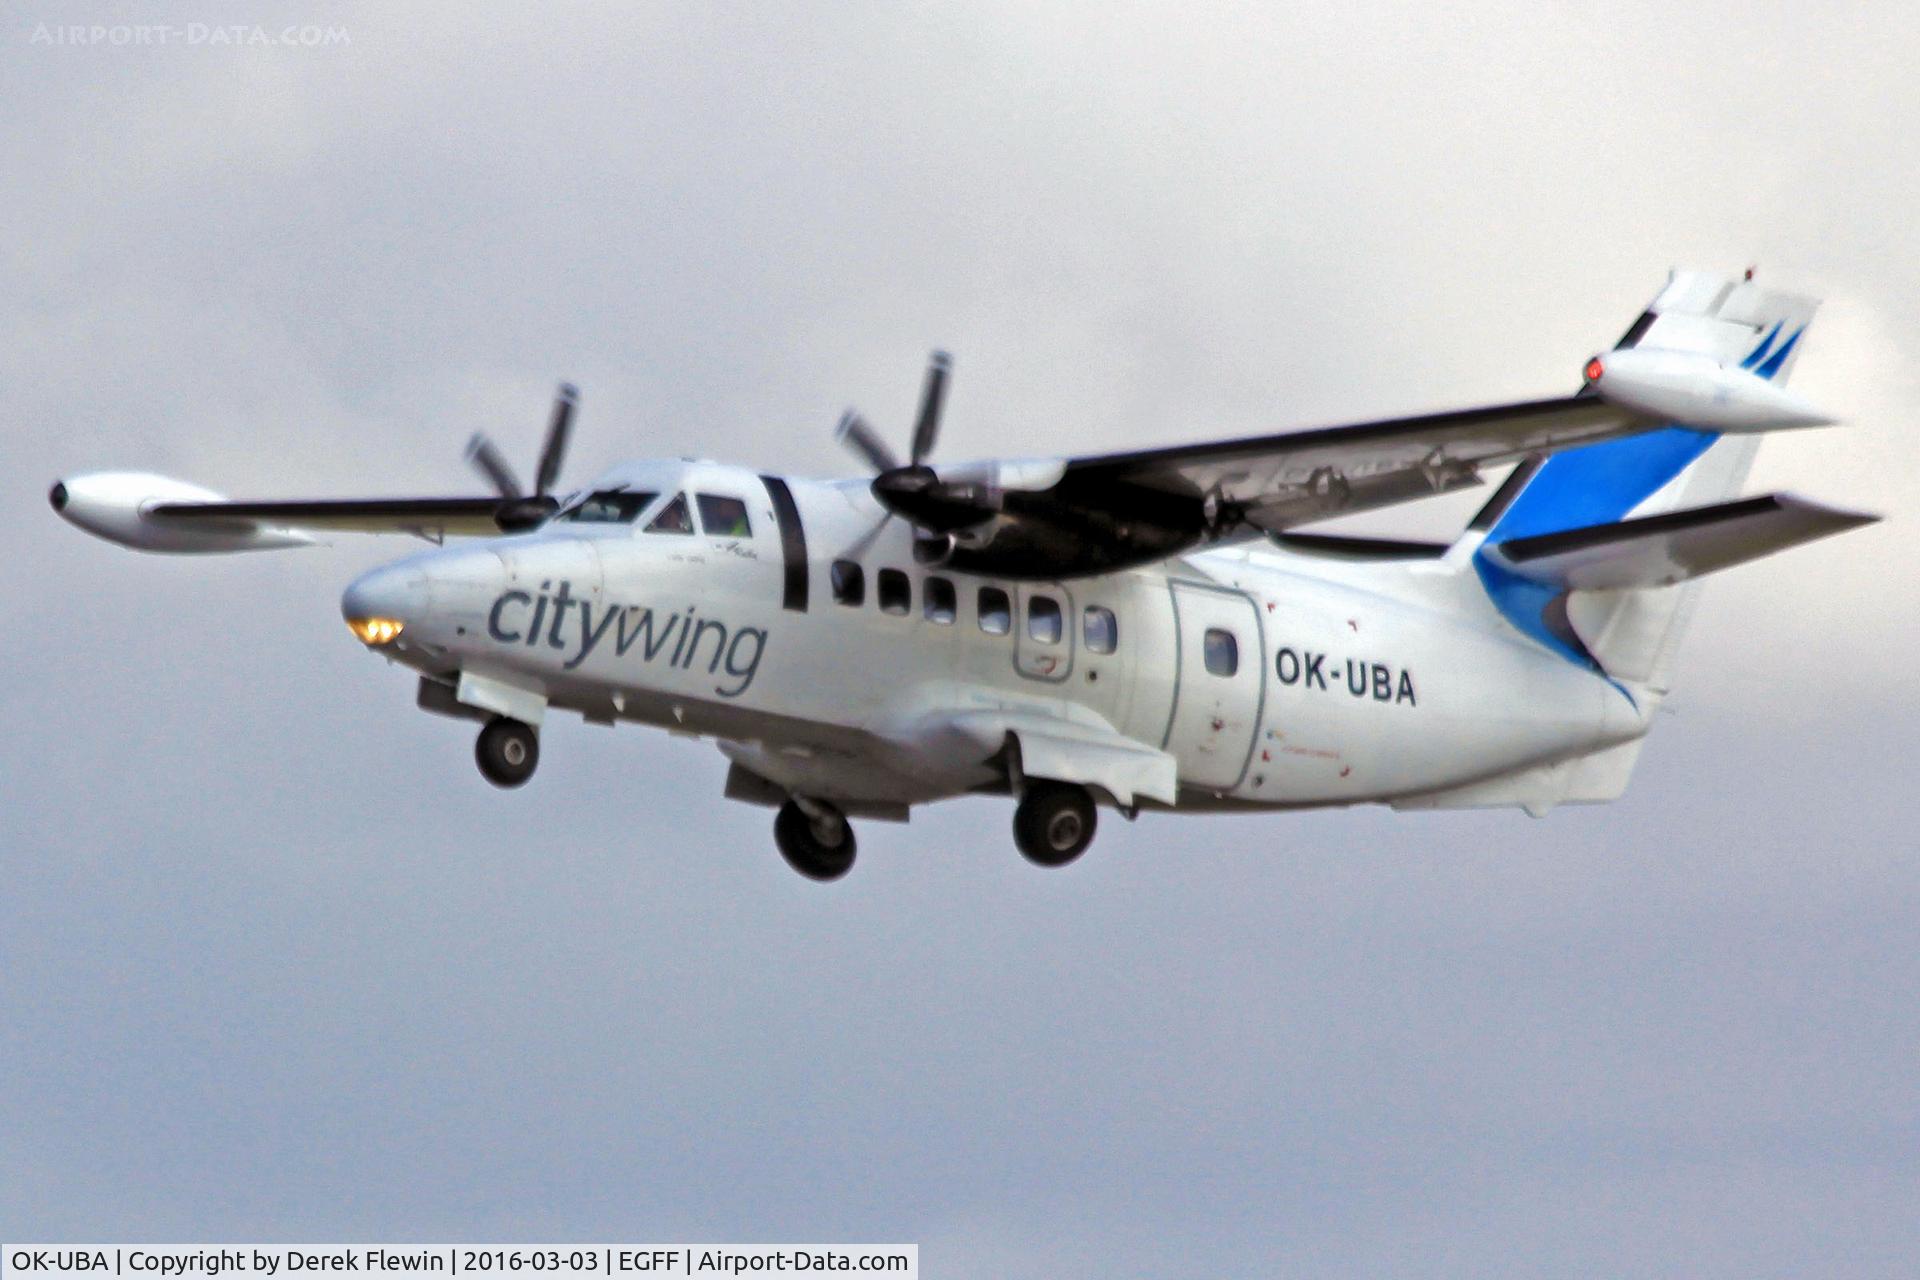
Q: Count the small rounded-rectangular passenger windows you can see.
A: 7